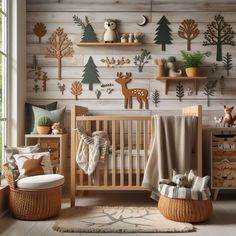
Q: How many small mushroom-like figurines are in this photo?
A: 3